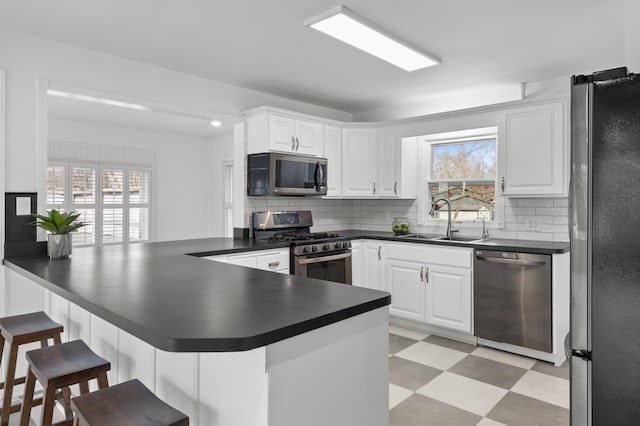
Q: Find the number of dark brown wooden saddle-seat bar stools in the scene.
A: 3